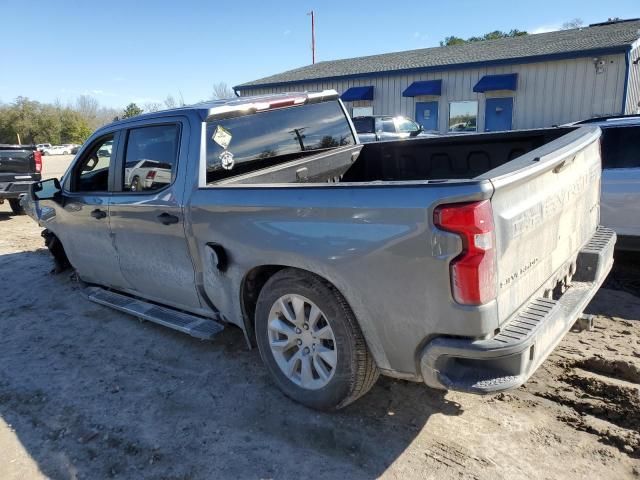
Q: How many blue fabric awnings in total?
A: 3